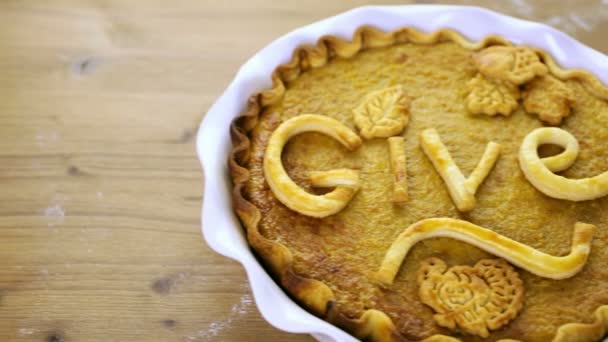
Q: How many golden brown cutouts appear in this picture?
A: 5